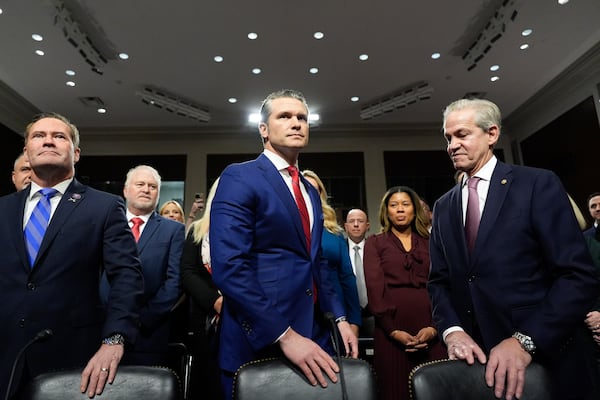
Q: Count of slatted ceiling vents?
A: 4